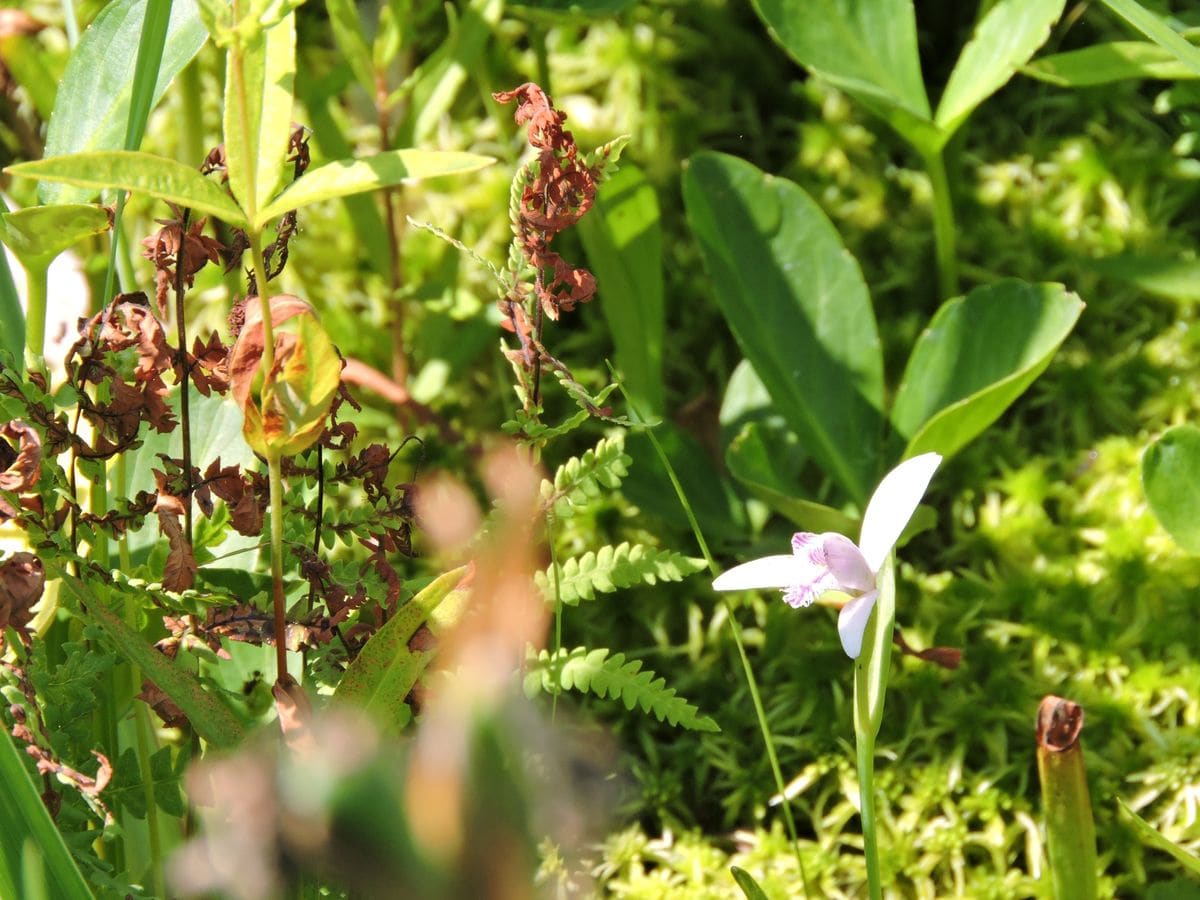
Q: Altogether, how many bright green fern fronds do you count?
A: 3